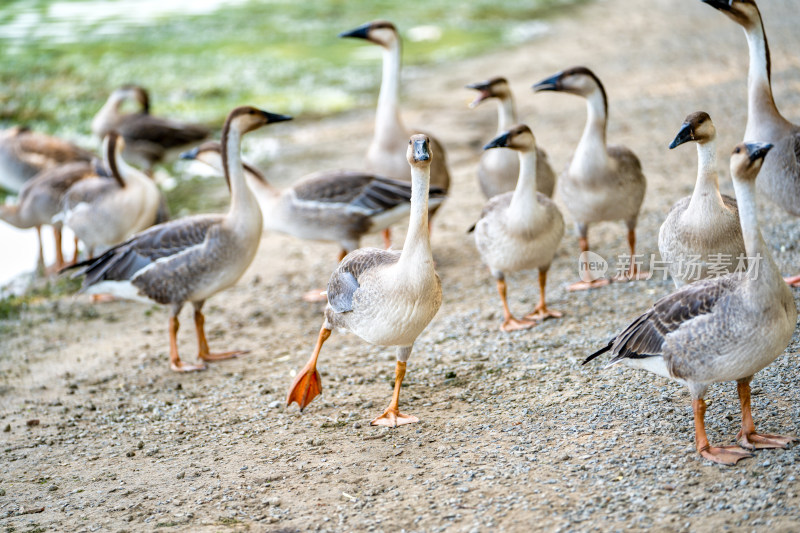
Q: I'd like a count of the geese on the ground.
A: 14